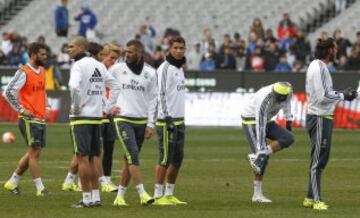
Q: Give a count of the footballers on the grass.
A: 8